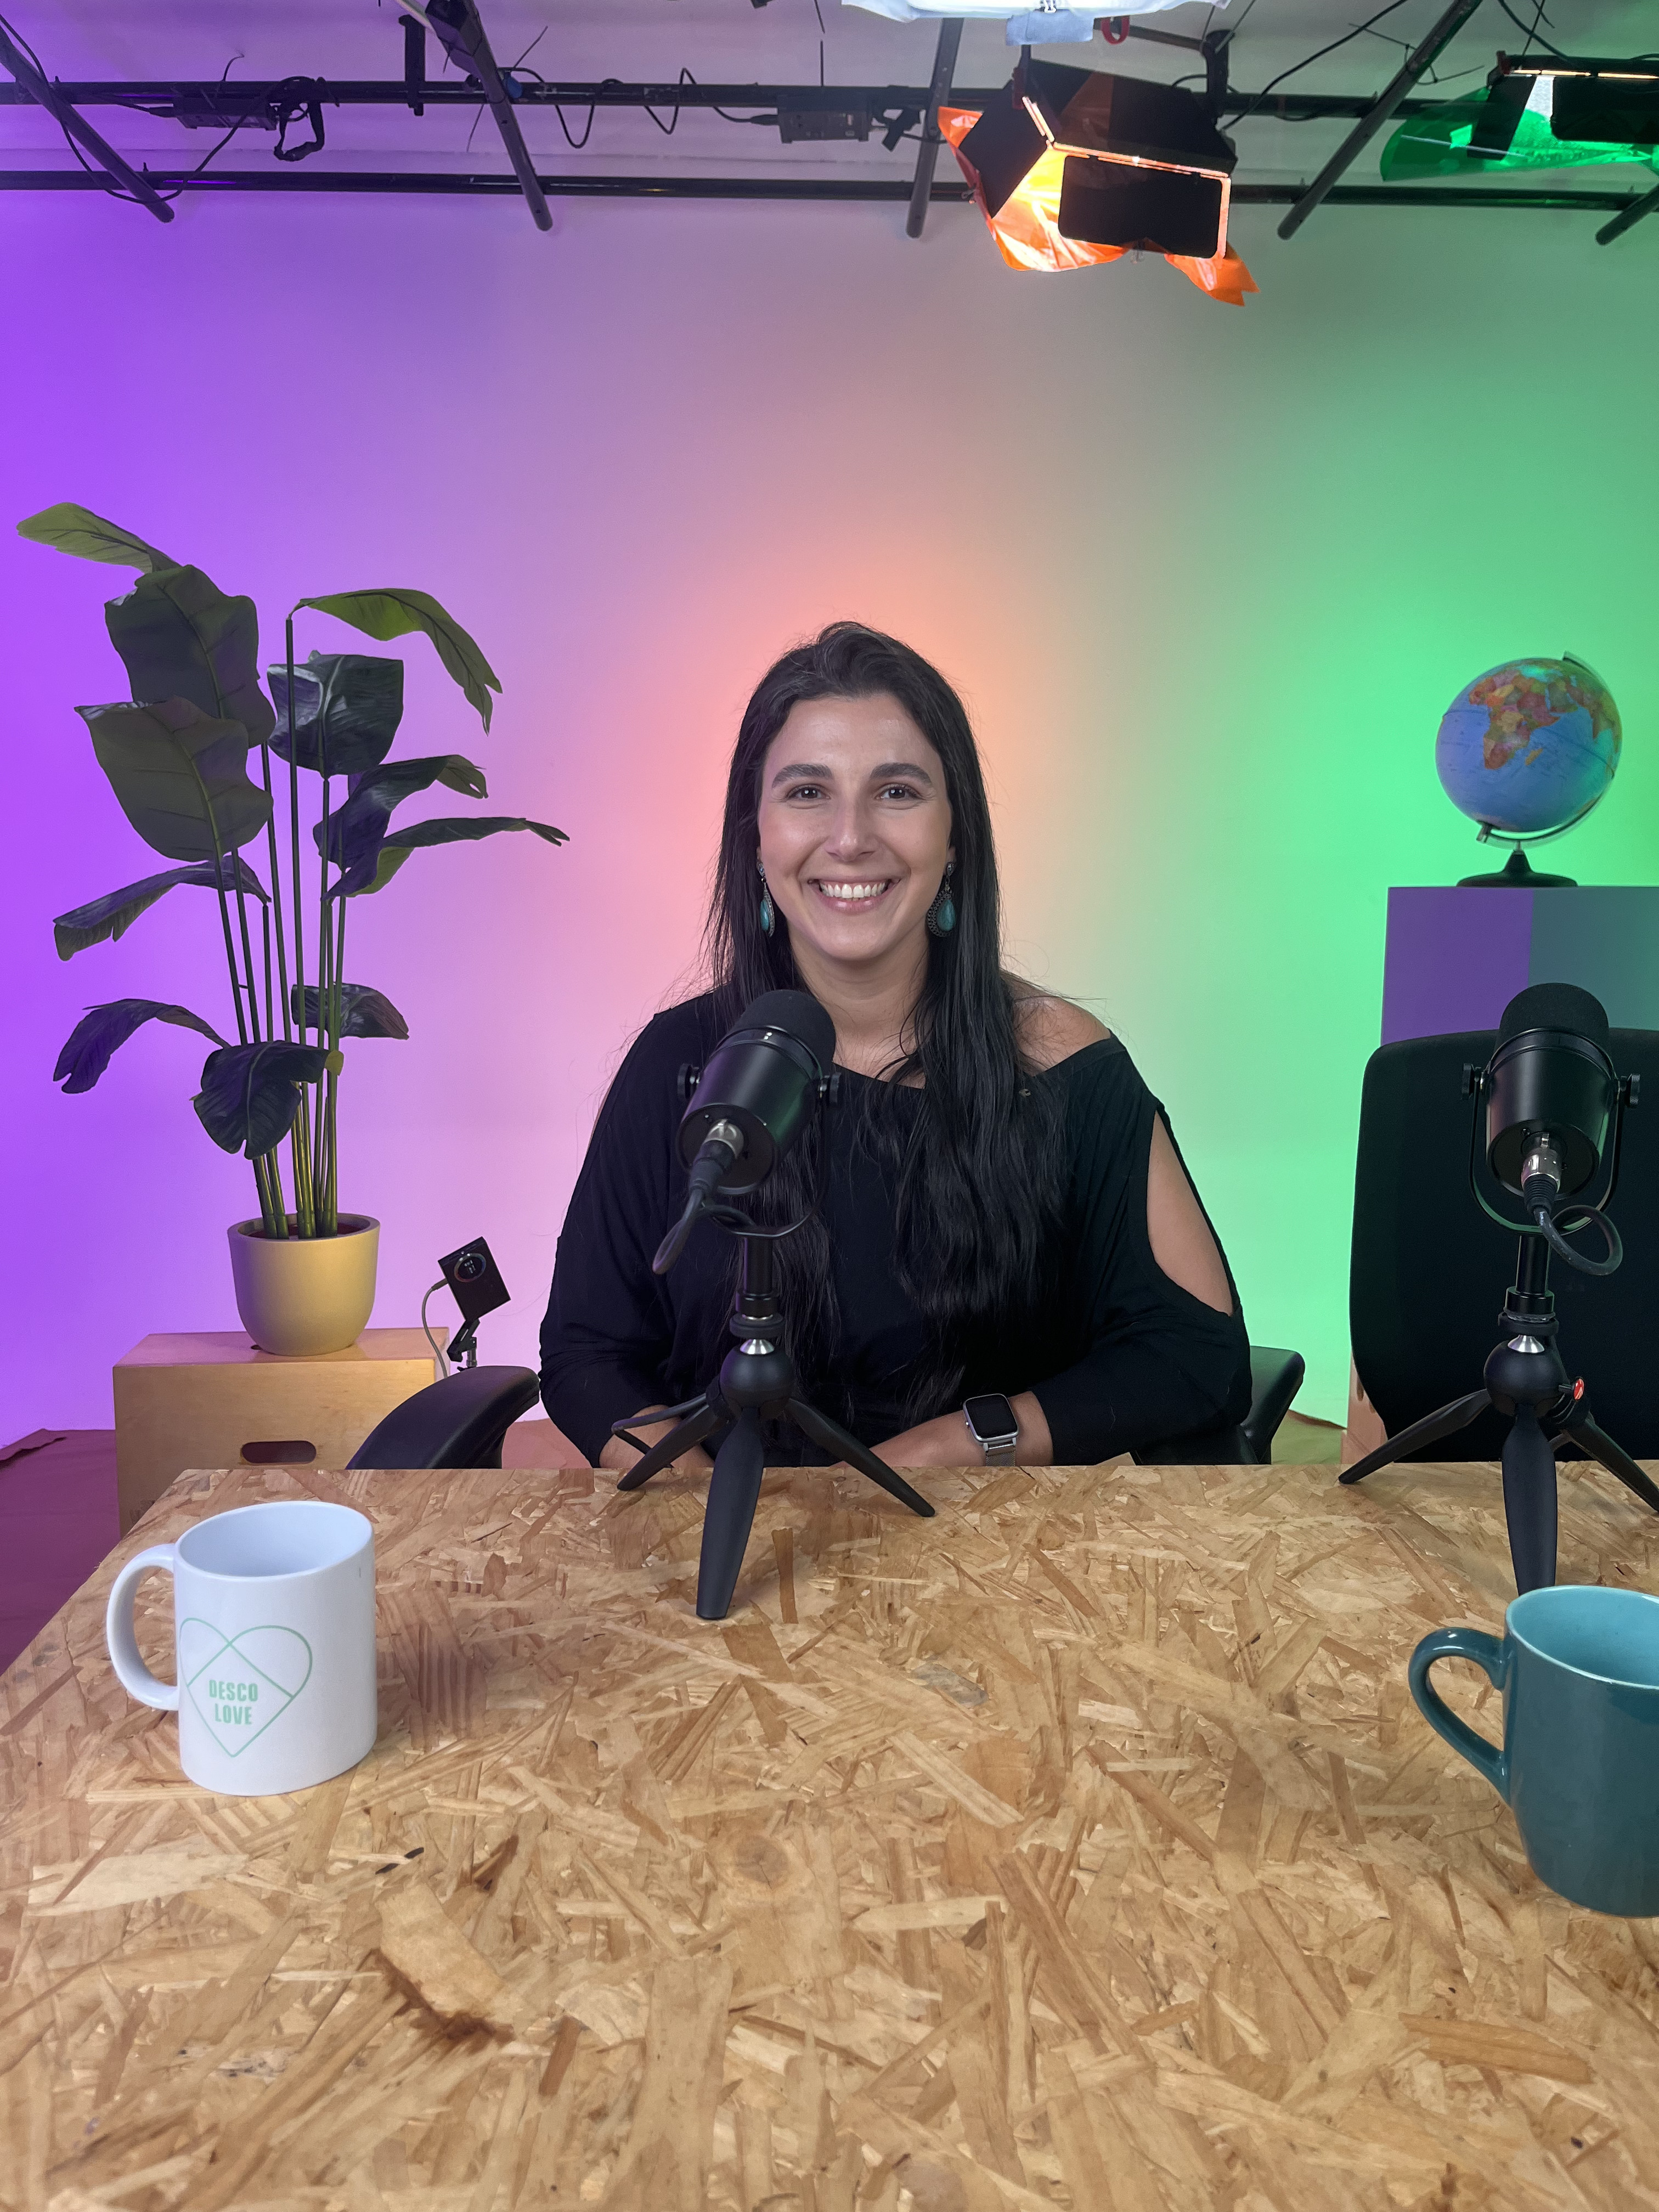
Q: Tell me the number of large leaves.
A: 11